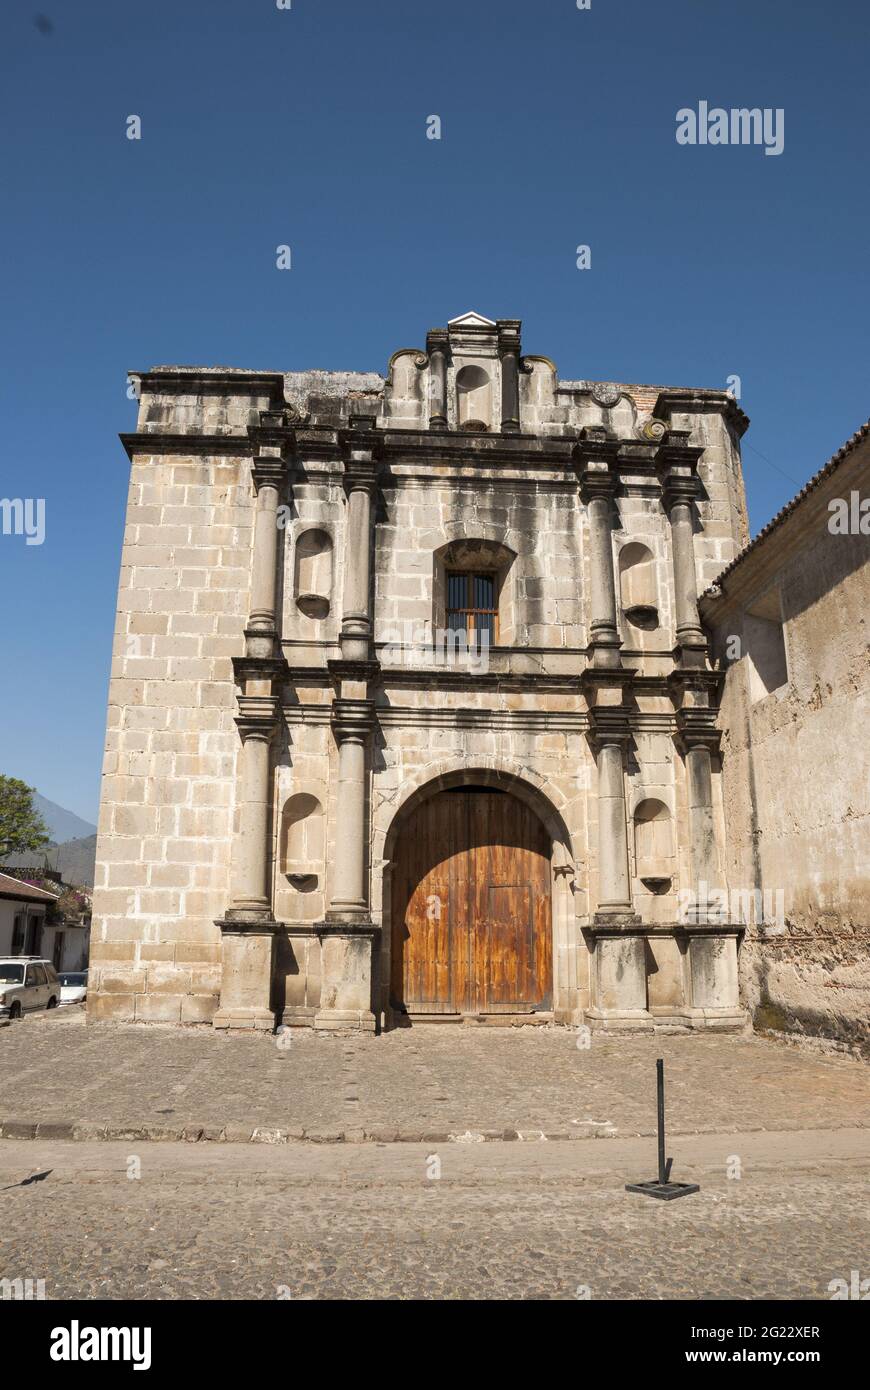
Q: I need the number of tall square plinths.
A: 4